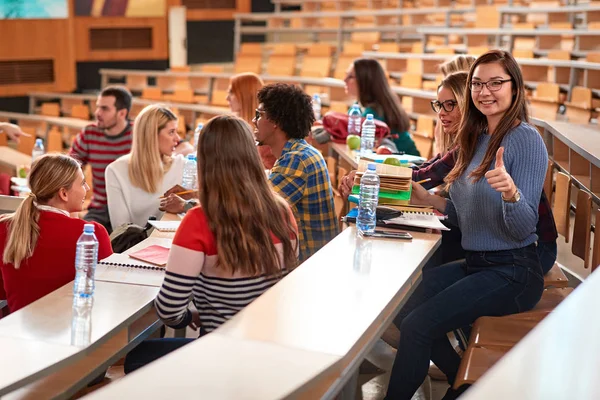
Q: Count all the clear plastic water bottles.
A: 8